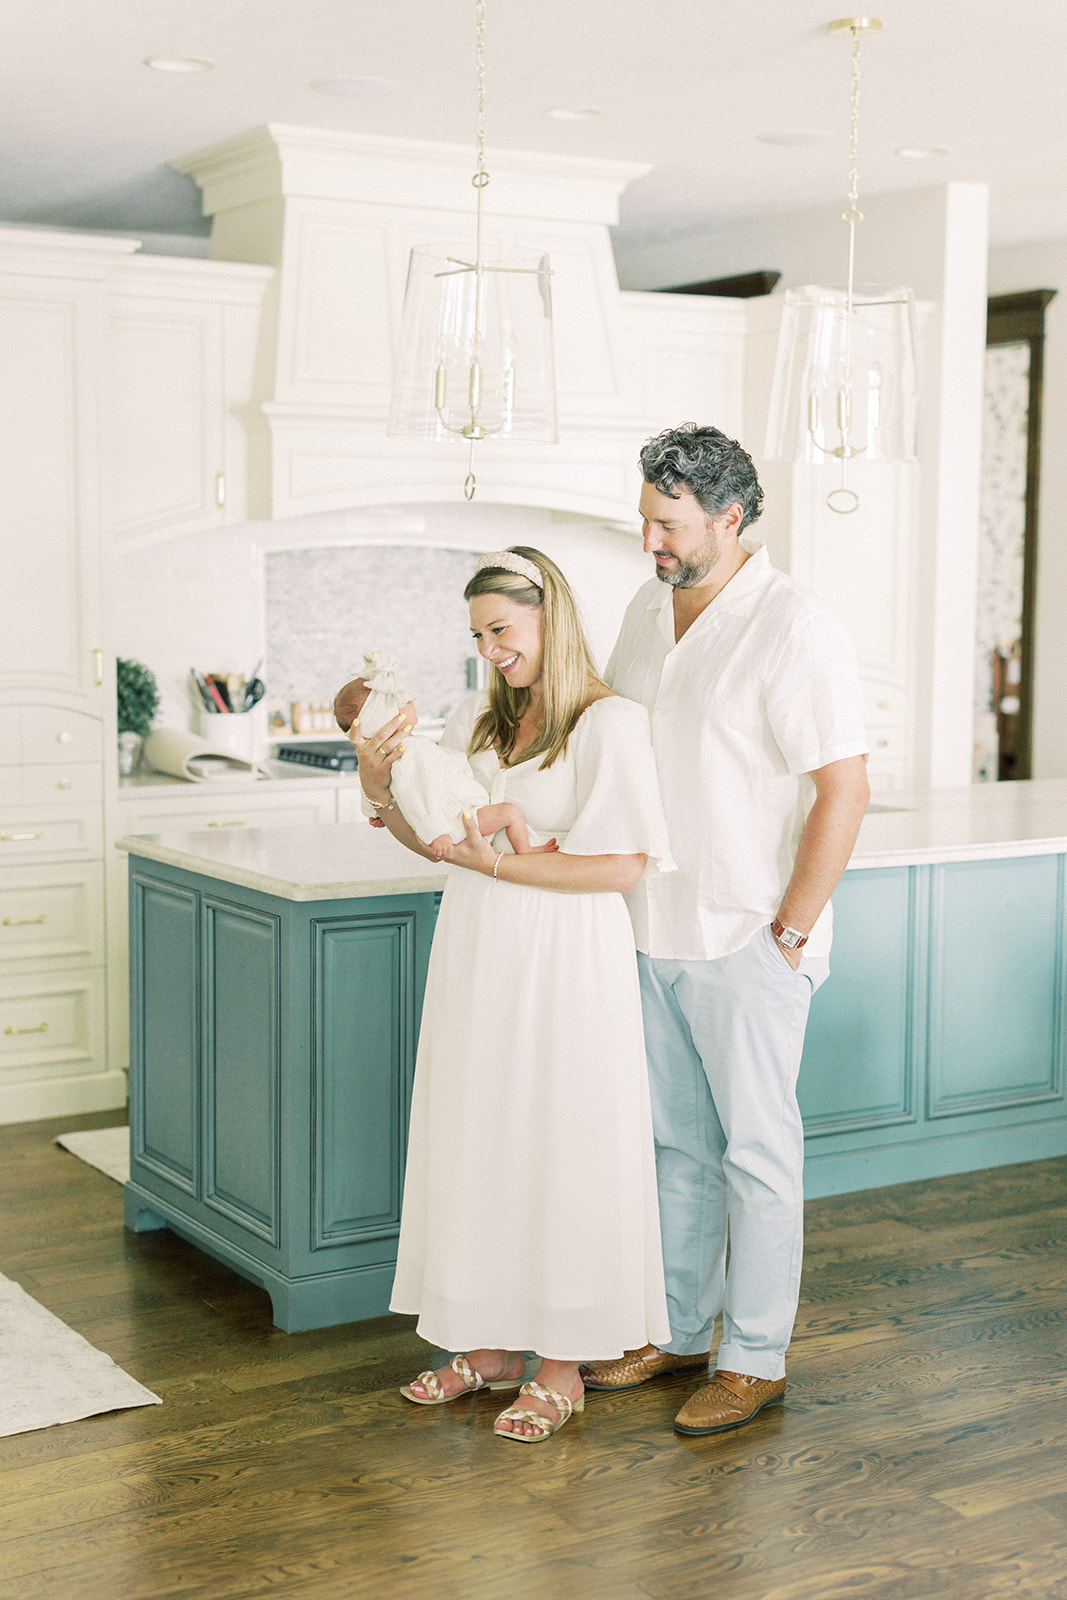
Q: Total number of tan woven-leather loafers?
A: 2